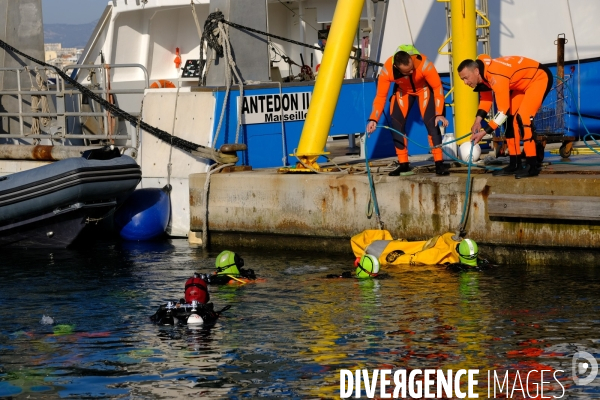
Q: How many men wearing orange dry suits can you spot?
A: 2